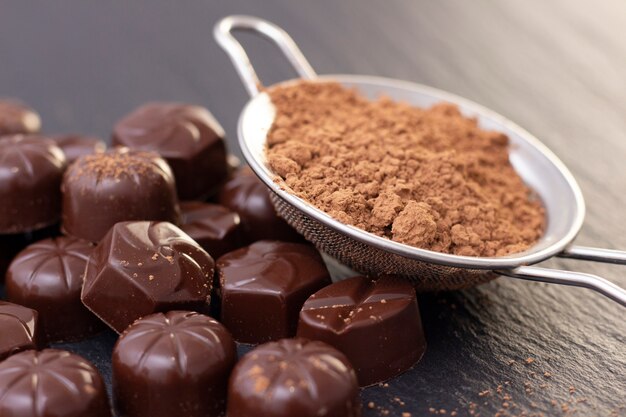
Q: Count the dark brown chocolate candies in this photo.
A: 15